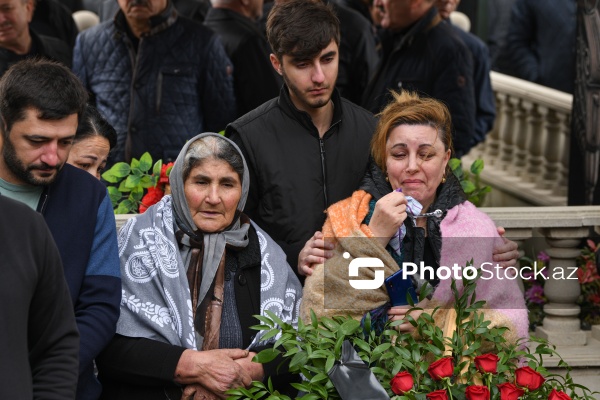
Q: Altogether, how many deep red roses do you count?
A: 8